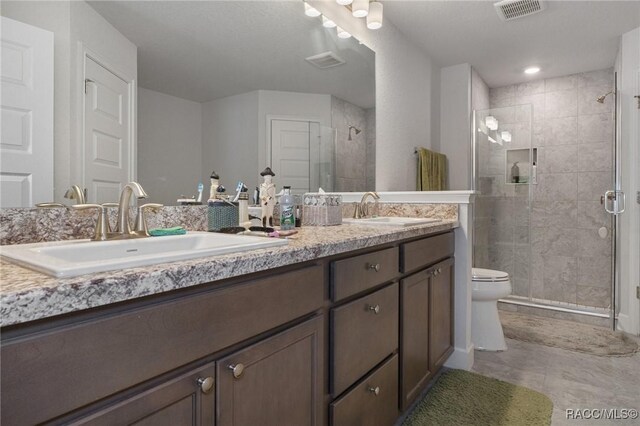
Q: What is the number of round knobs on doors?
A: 4